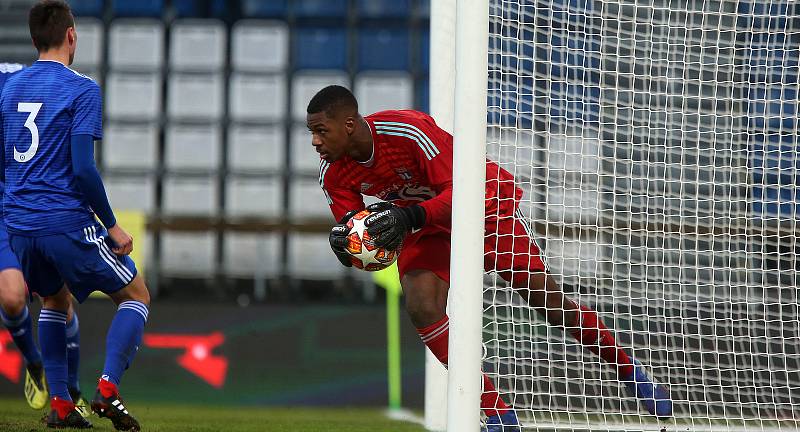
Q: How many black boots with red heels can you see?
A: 2